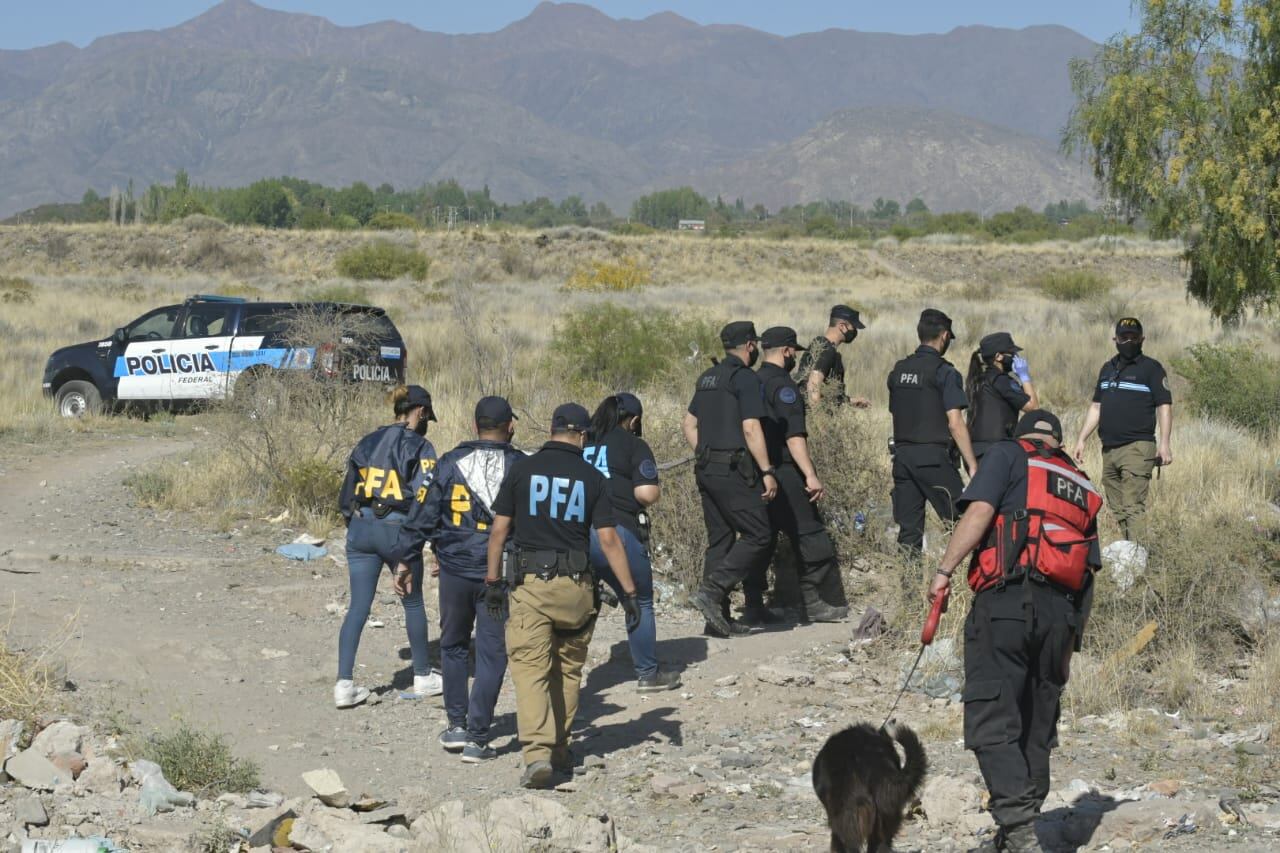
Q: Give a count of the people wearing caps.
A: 11